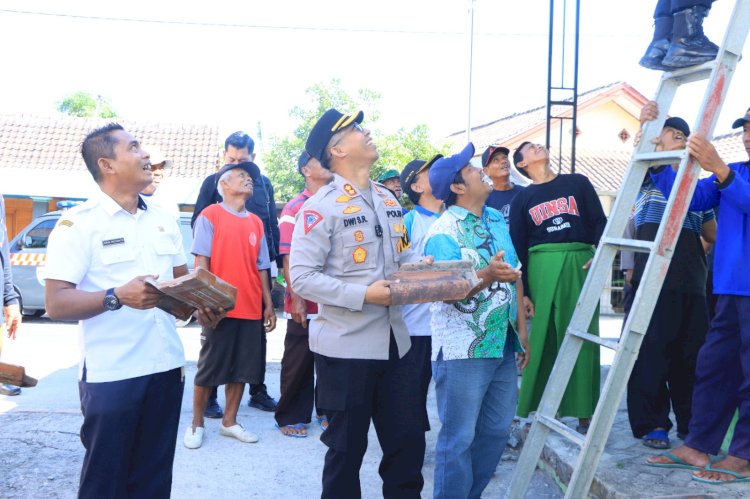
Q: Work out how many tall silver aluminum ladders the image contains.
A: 1